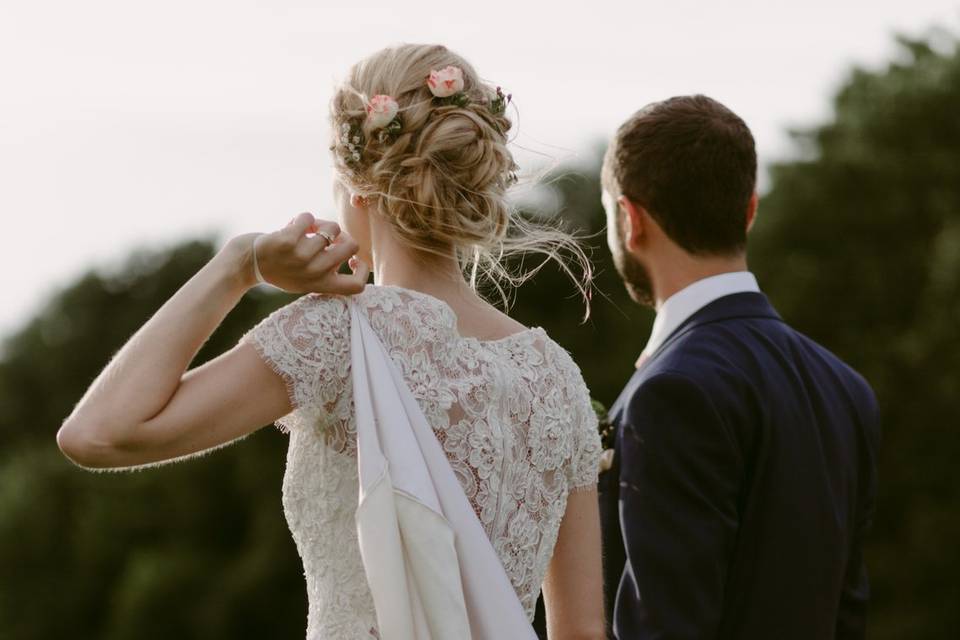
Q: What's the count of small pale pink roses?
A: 2